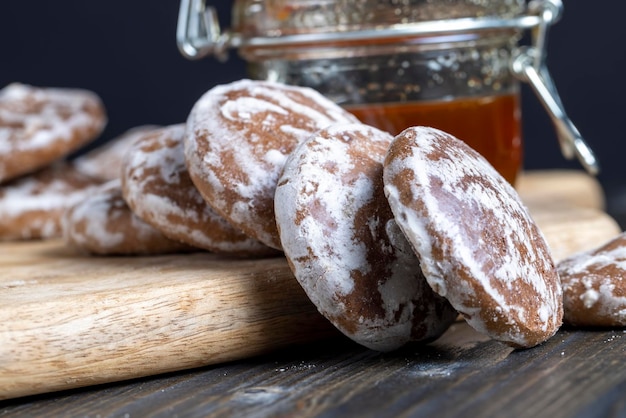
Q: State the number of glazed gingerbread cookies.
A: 9